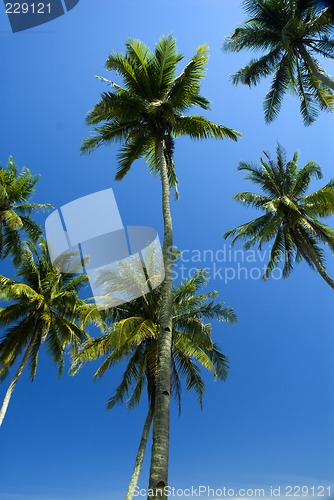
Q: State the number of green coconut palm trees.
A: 6